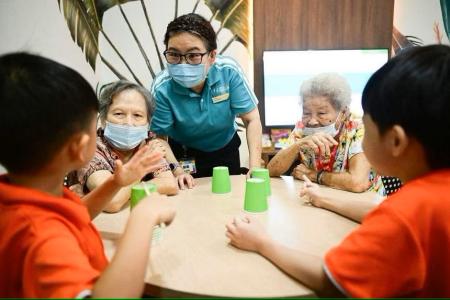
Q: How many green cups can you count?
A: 4